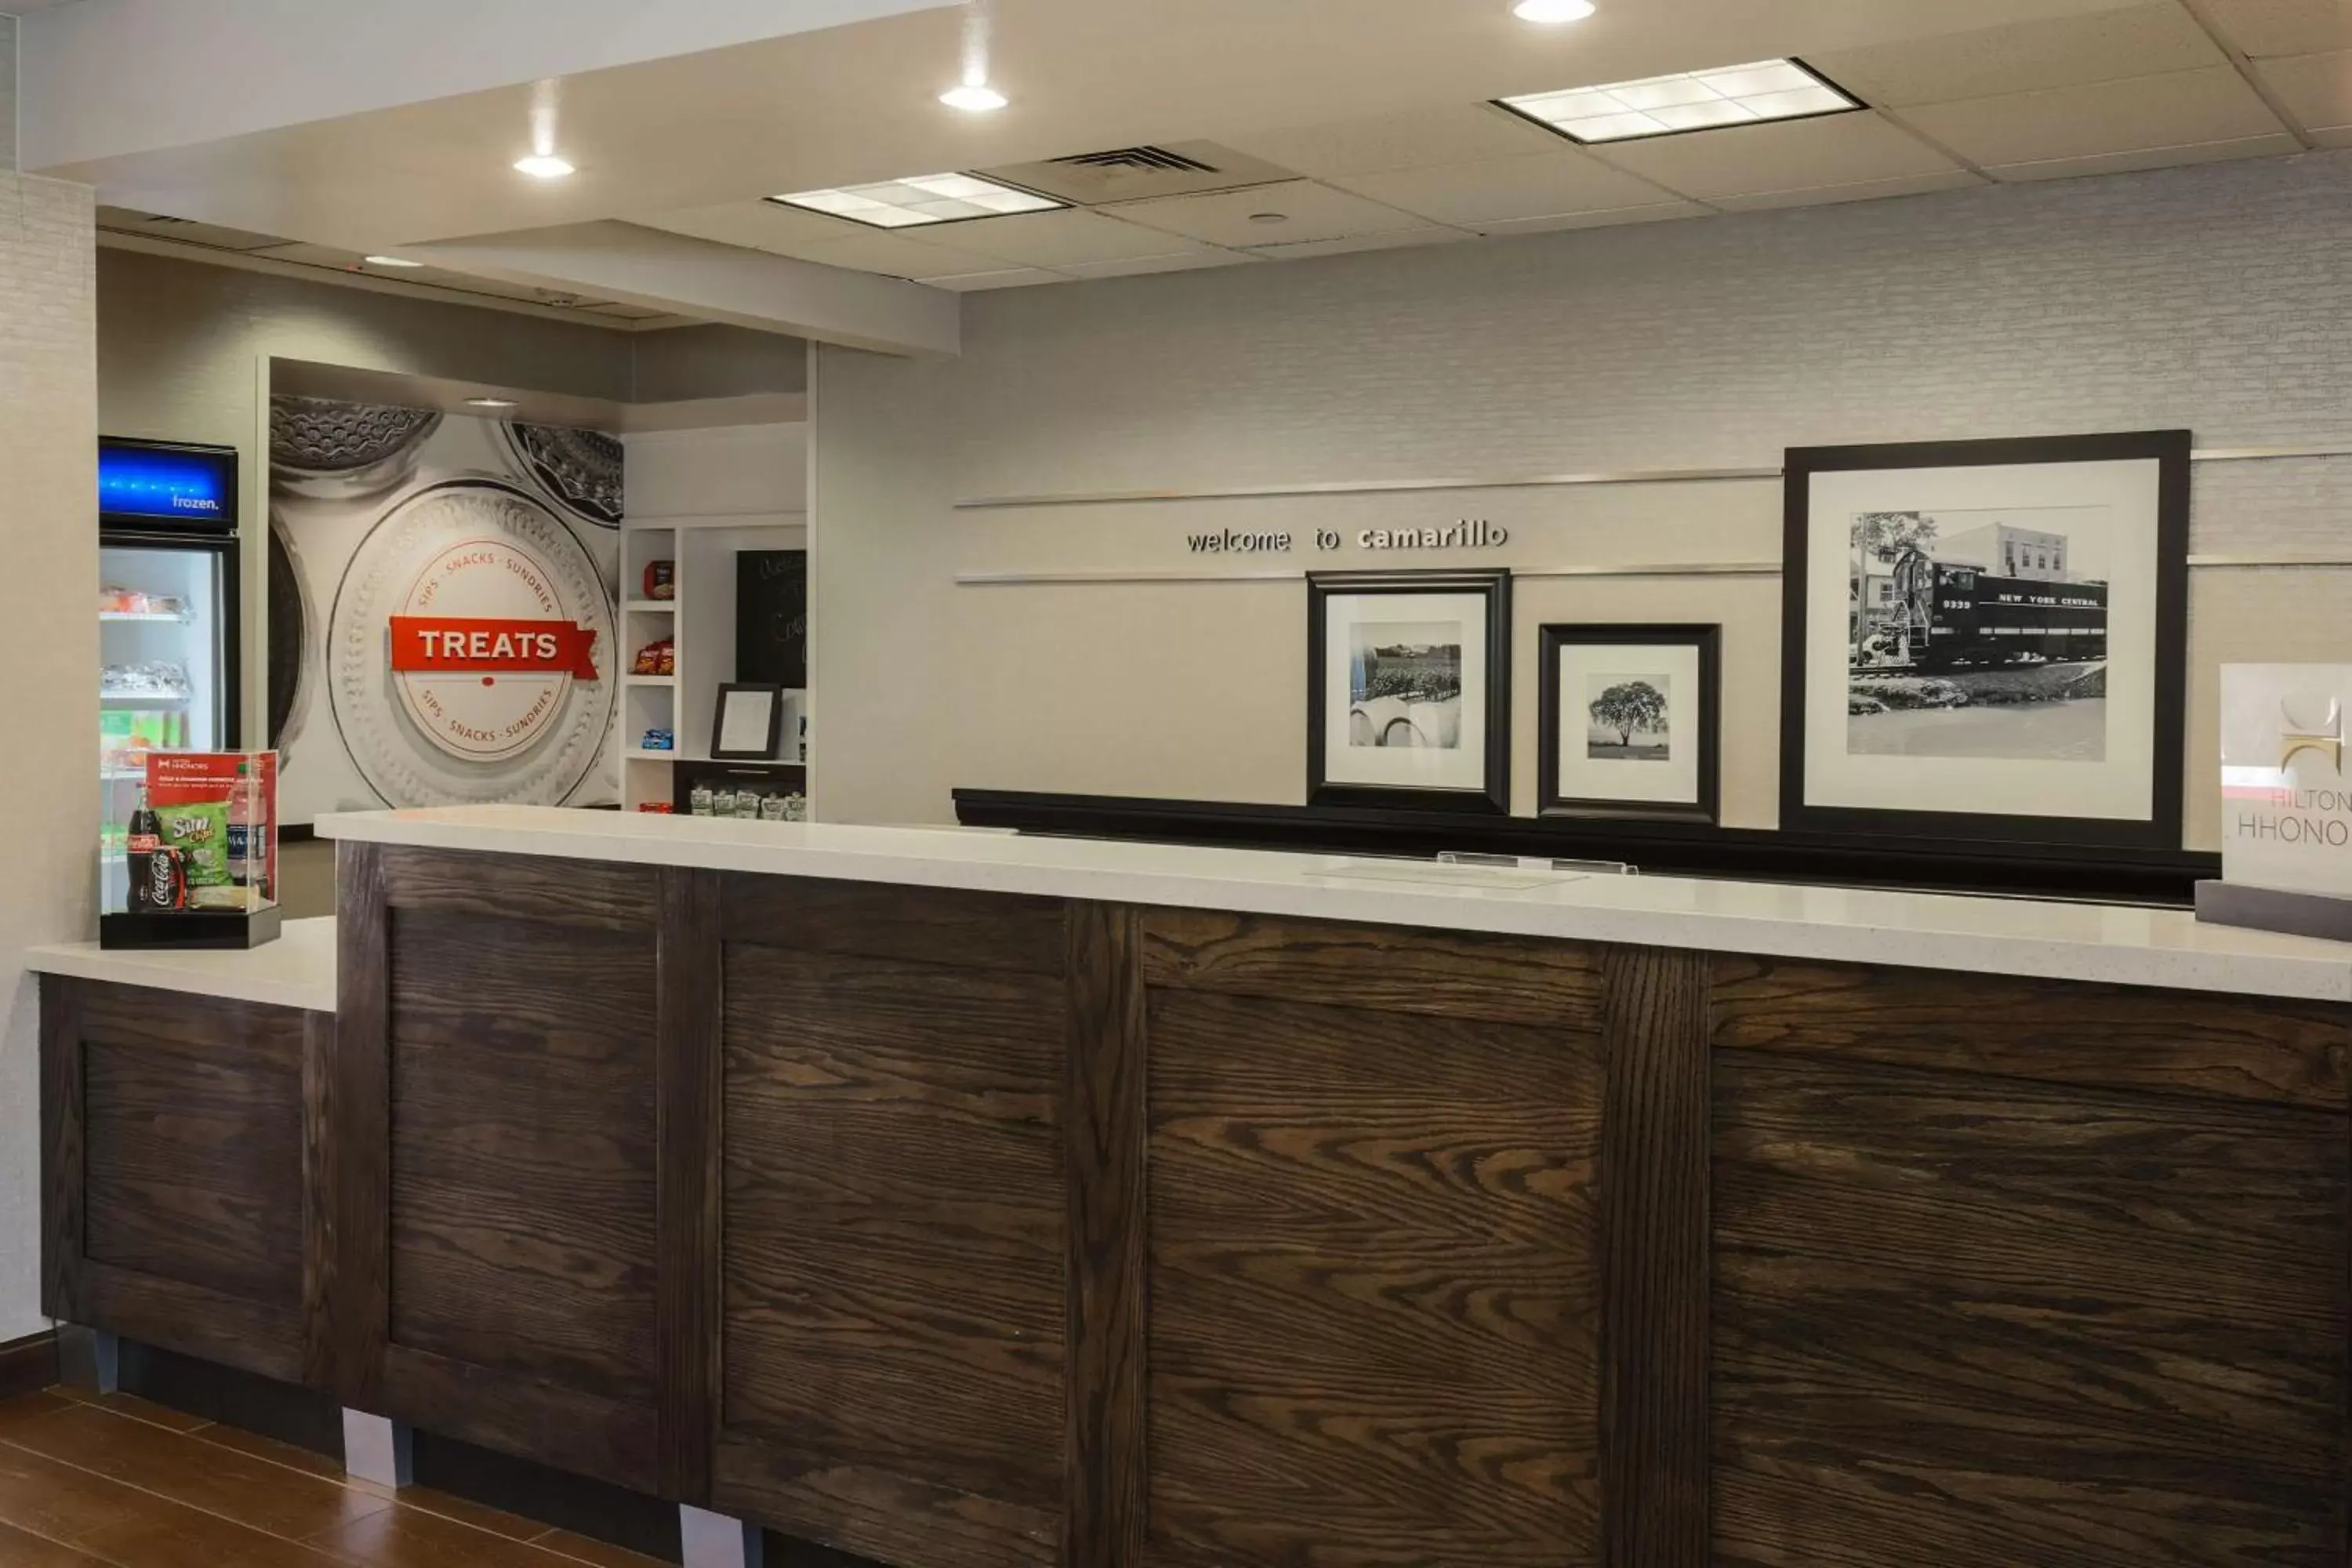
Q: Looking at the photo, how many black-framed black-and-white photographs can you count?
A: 3